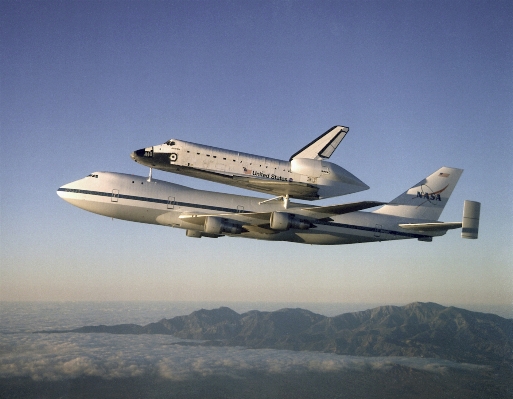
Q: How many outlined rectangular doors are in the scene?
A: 4